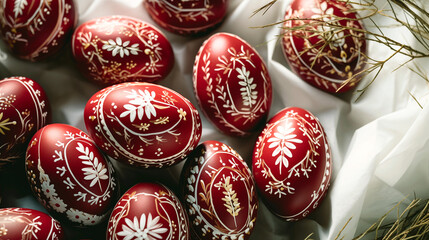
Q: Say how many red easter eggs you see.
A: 12